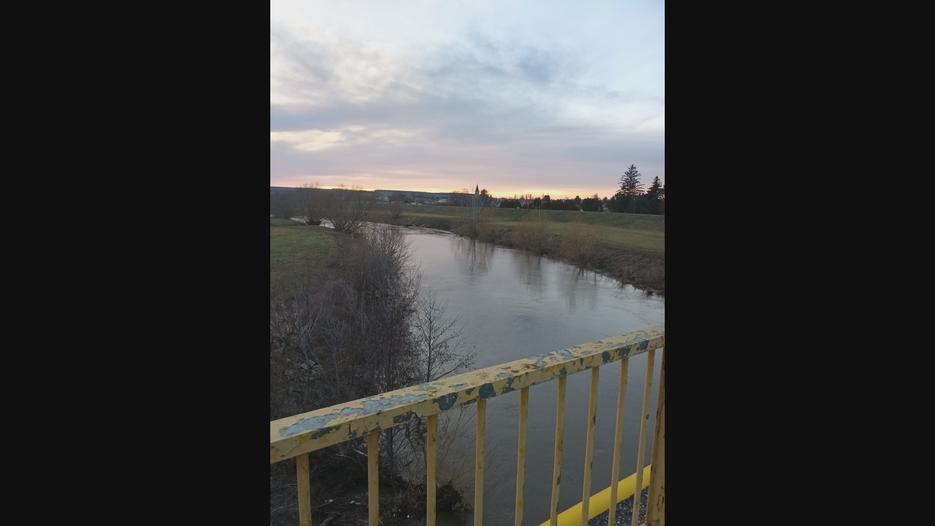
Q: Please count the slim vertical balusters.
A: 9